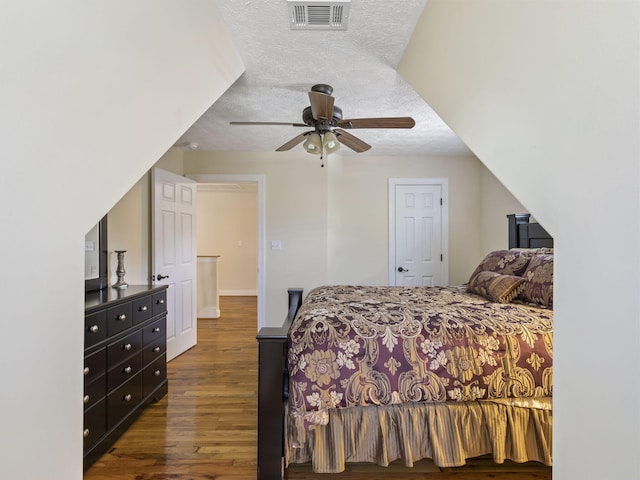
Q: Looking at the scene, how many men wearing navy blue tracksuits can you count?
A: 0